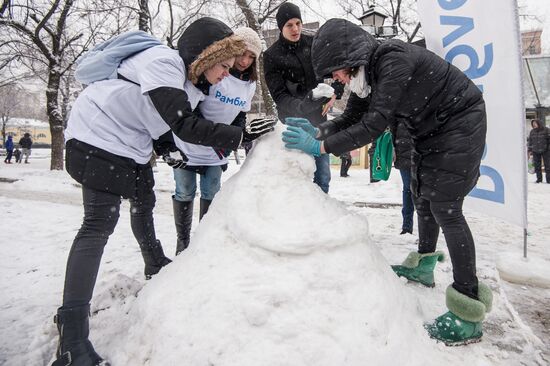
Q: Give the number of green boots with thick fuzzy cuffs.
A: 2